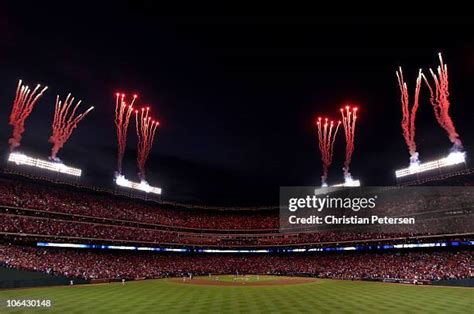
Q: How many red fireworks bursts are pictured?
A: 8